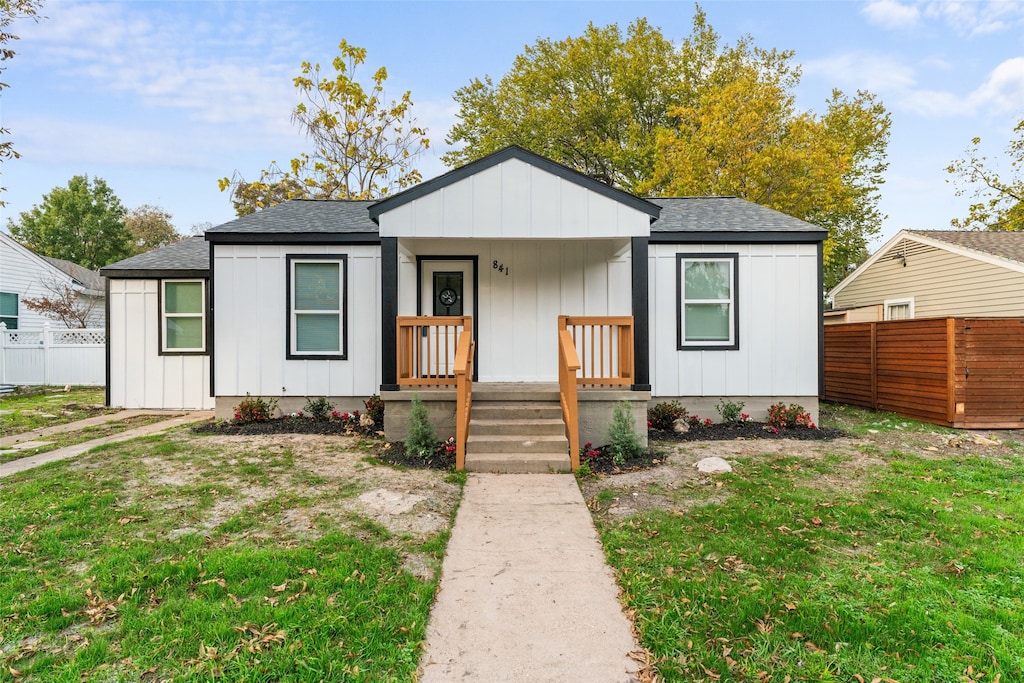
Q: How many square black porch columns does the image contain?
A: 2